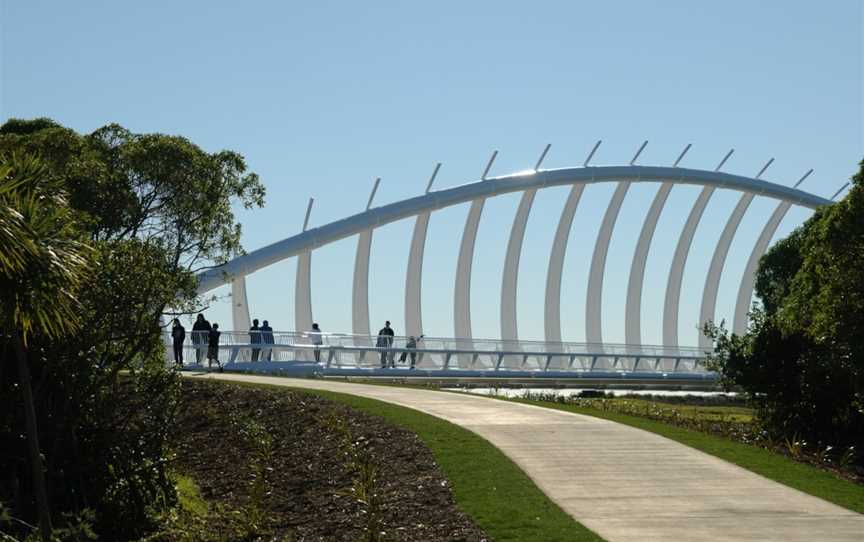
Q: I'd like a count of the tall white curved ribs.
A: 12